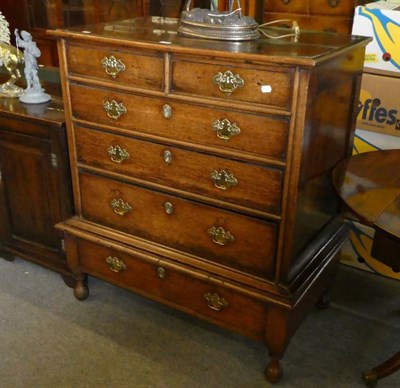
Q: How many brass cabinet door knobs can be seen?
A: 10